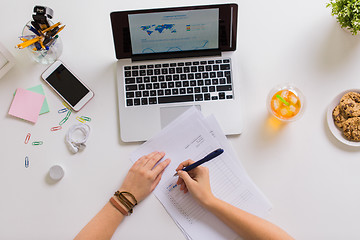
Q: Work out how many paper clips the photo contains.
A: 10